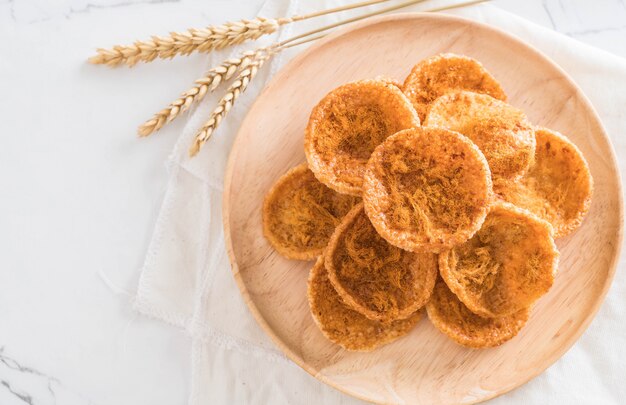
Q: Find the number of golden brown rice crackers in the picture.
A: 10